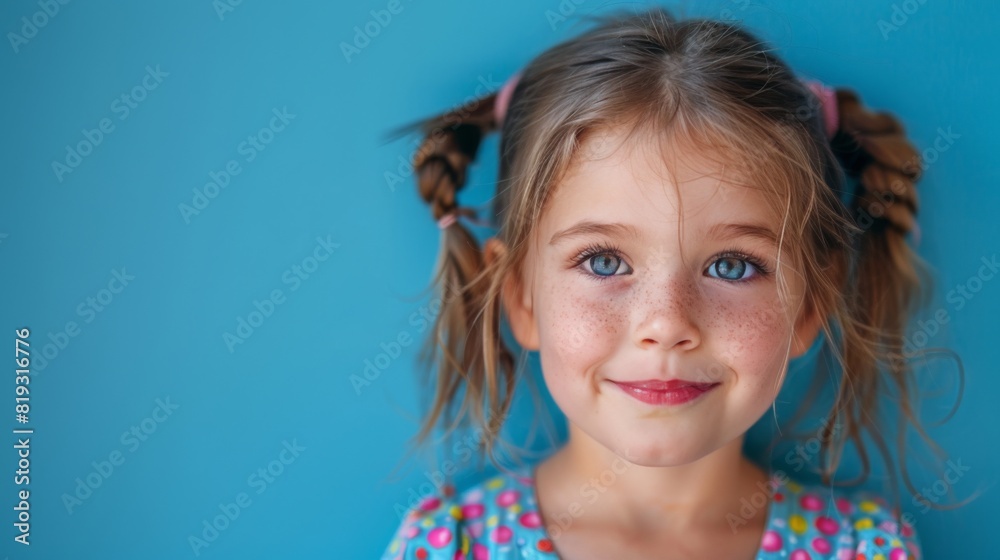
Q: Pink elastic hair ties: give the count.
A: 3